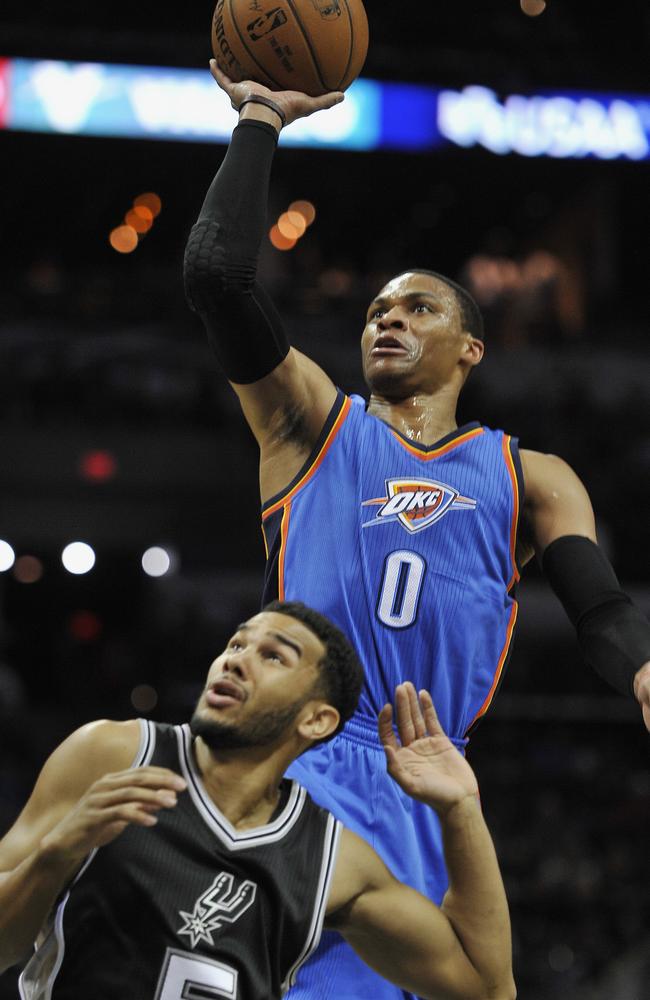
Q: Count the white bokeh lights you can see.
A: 3